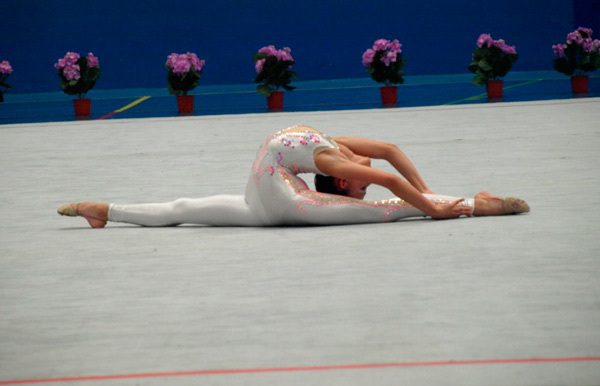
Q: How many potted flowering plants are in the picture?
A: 7